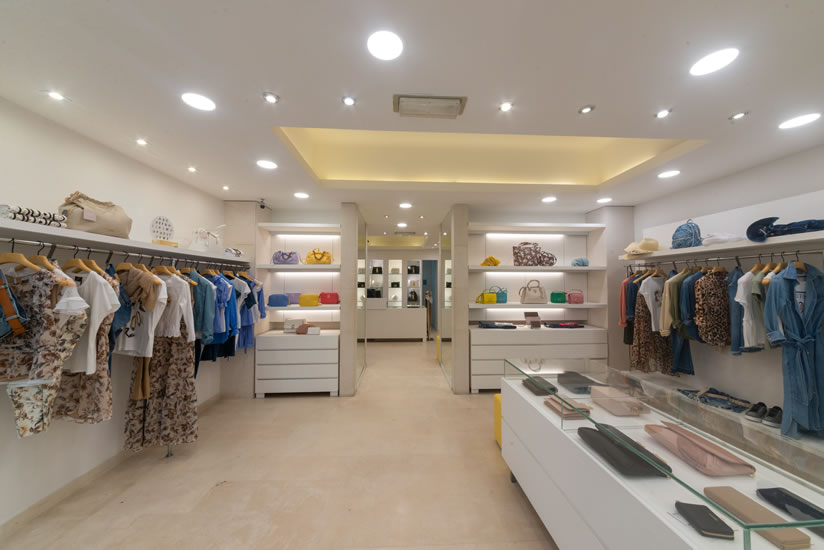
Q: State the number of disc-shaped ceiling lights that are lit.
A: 11